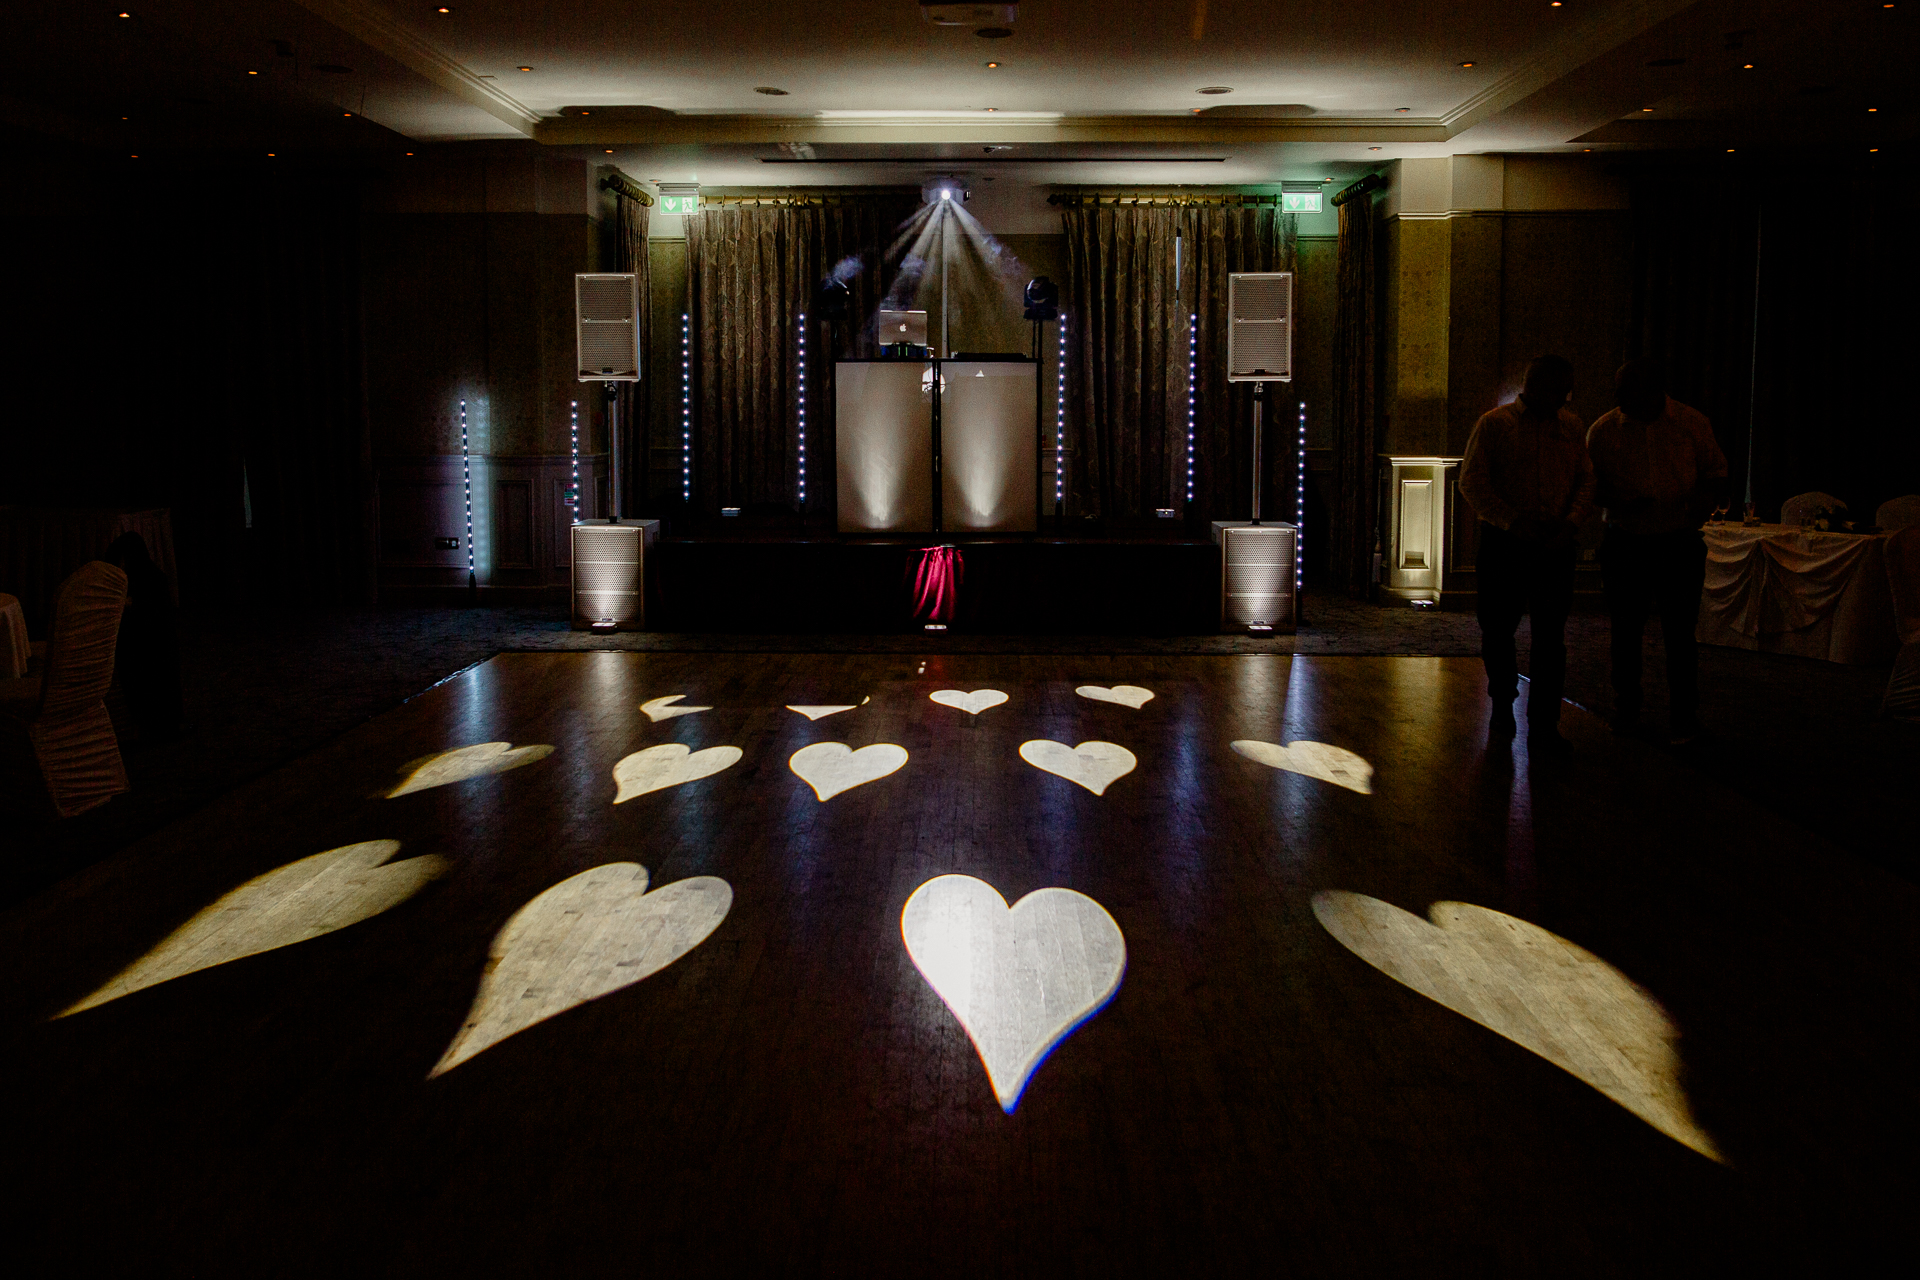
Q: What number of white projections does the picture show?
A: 13